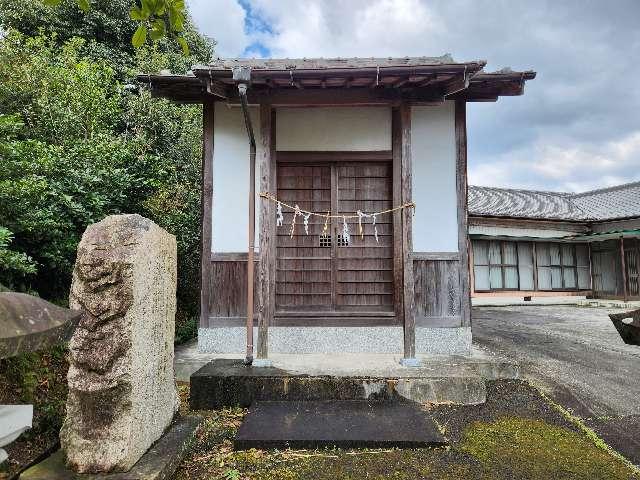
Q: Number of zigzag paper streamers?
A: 4